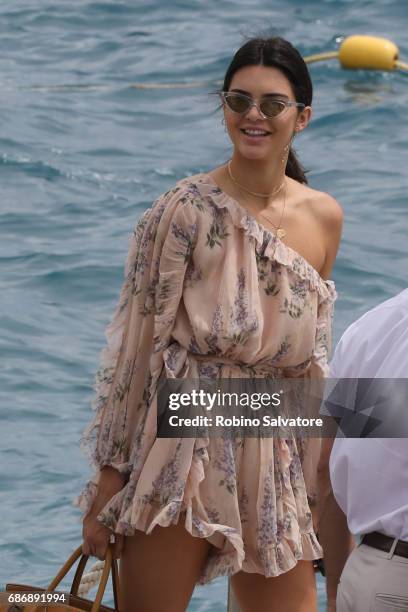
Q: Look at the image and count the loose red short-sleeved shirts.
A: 0